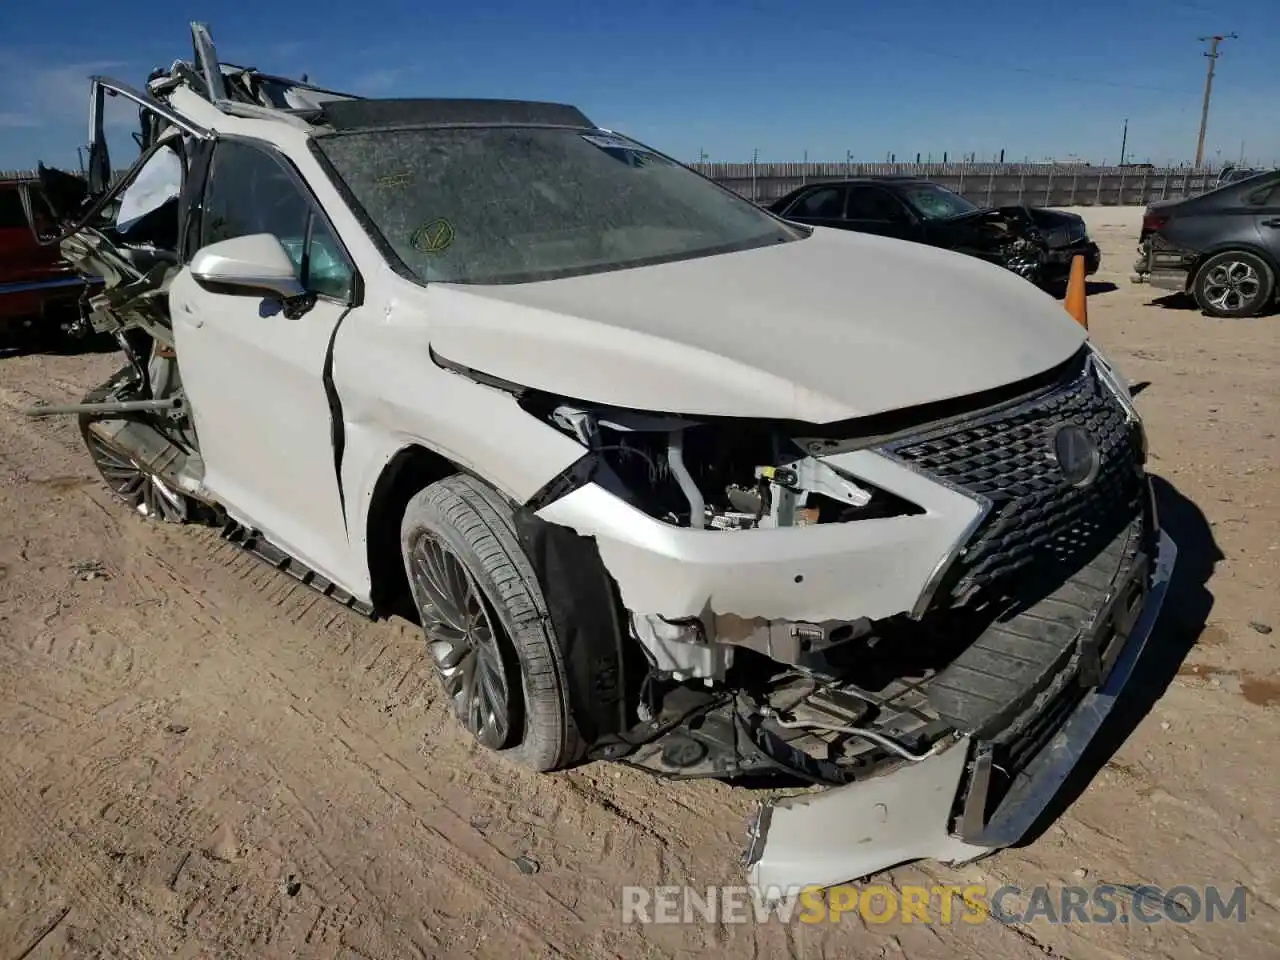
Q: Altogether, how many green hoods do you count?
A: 0